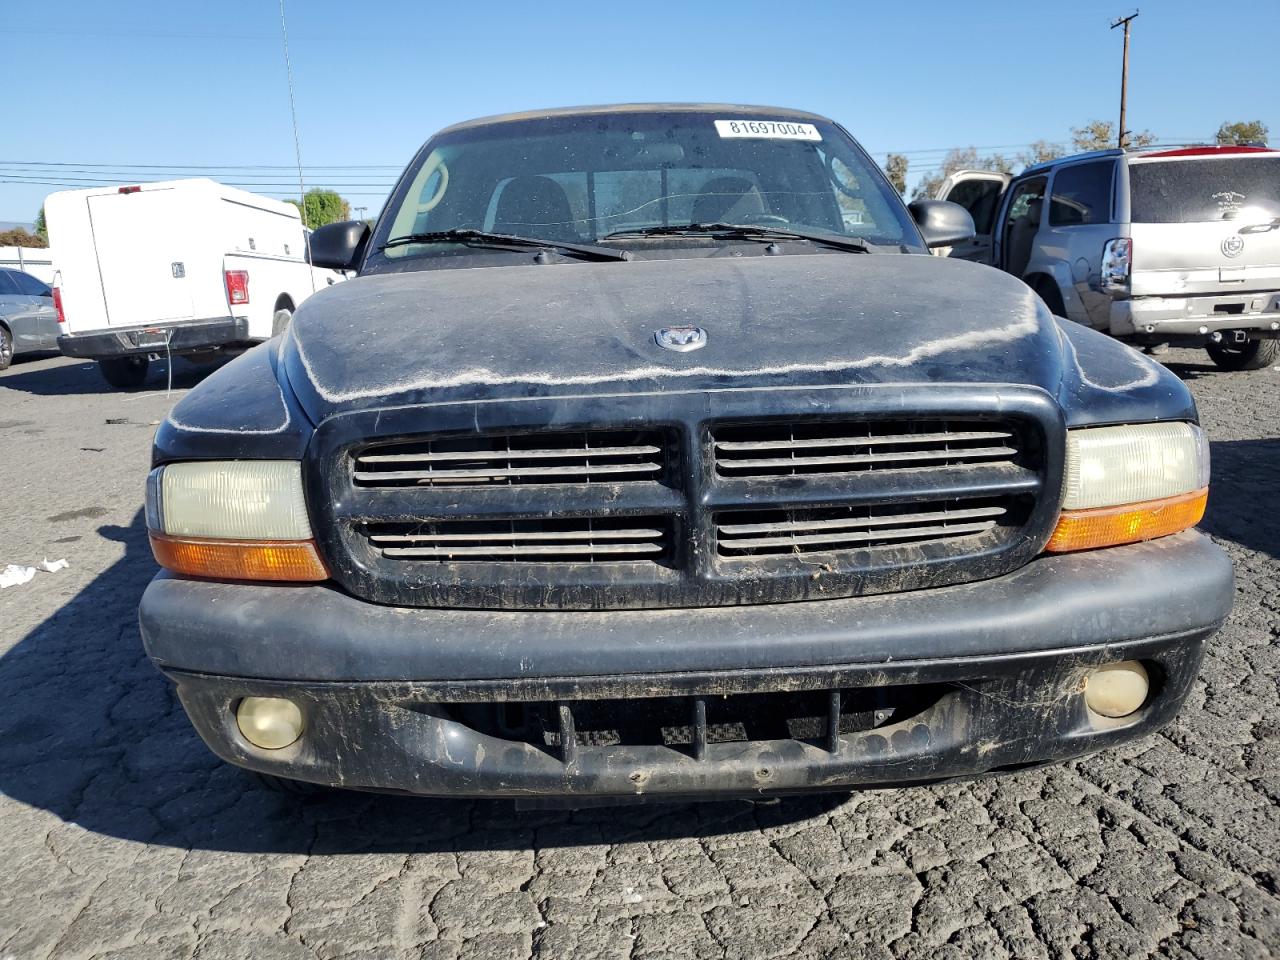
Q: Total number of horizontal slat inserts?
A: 8